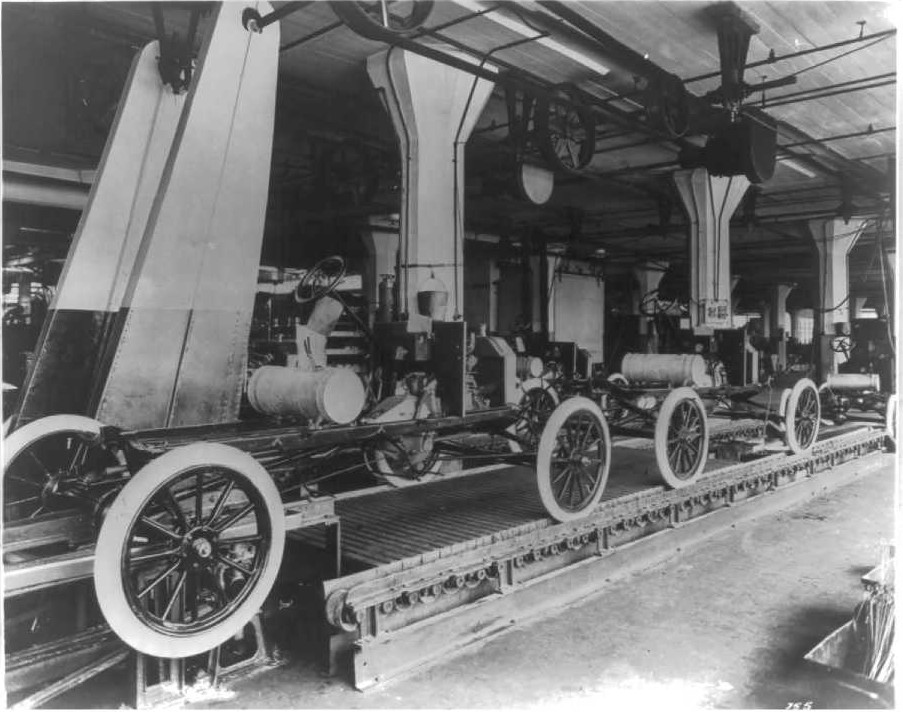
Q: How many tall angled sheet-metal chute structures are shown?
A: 2